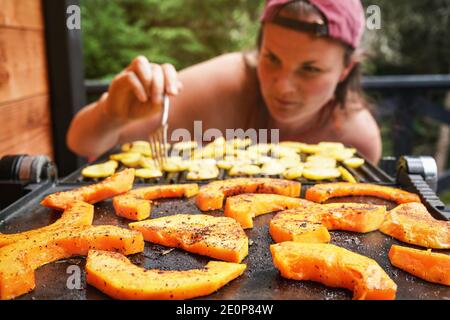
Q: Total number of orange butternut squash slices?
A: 13